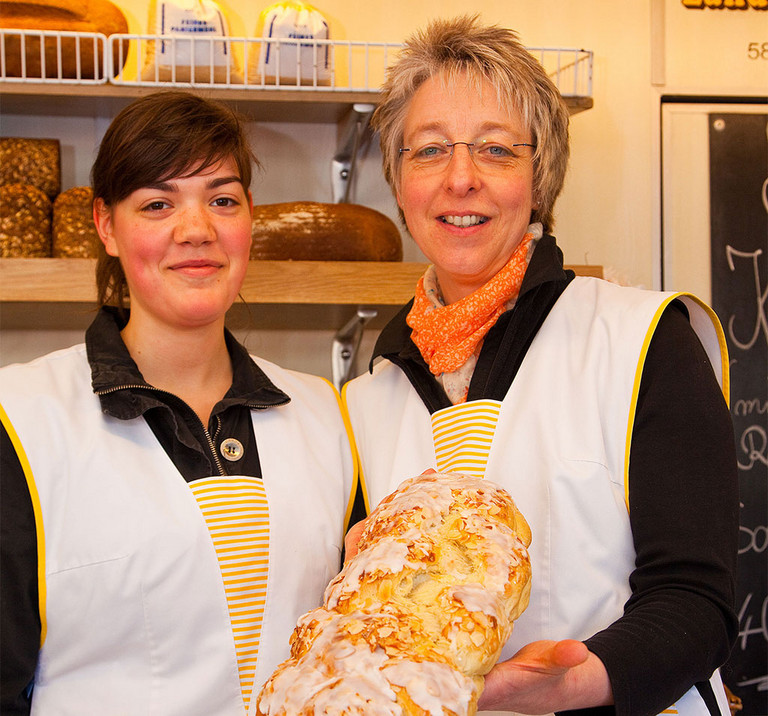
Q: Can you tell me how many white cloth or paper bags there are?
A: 2